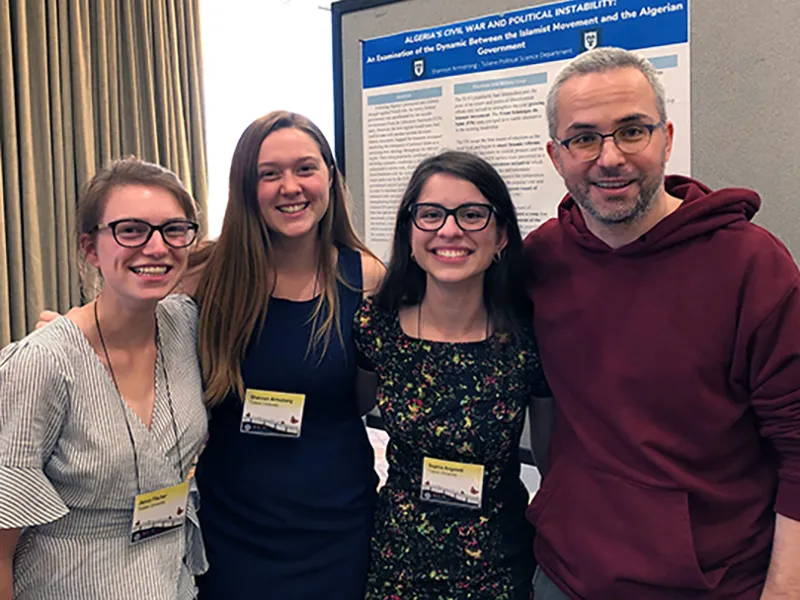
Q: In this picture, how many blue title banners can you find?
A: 1